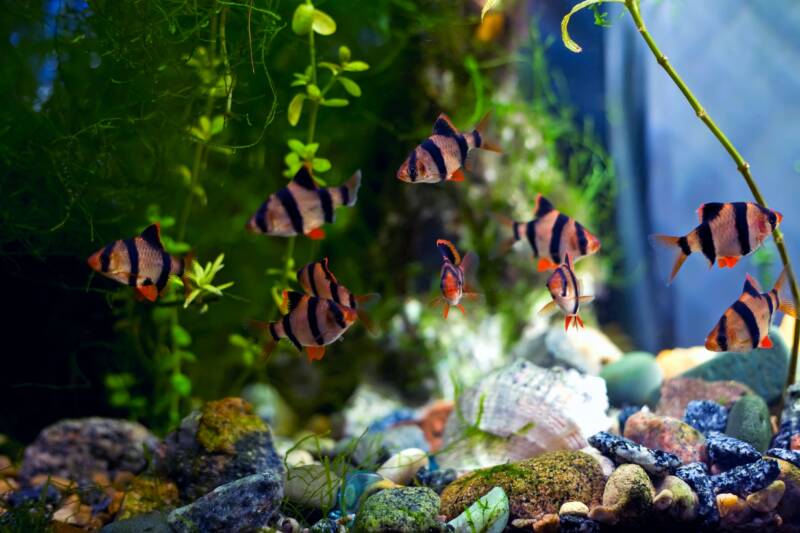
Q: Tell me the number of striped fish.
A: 10